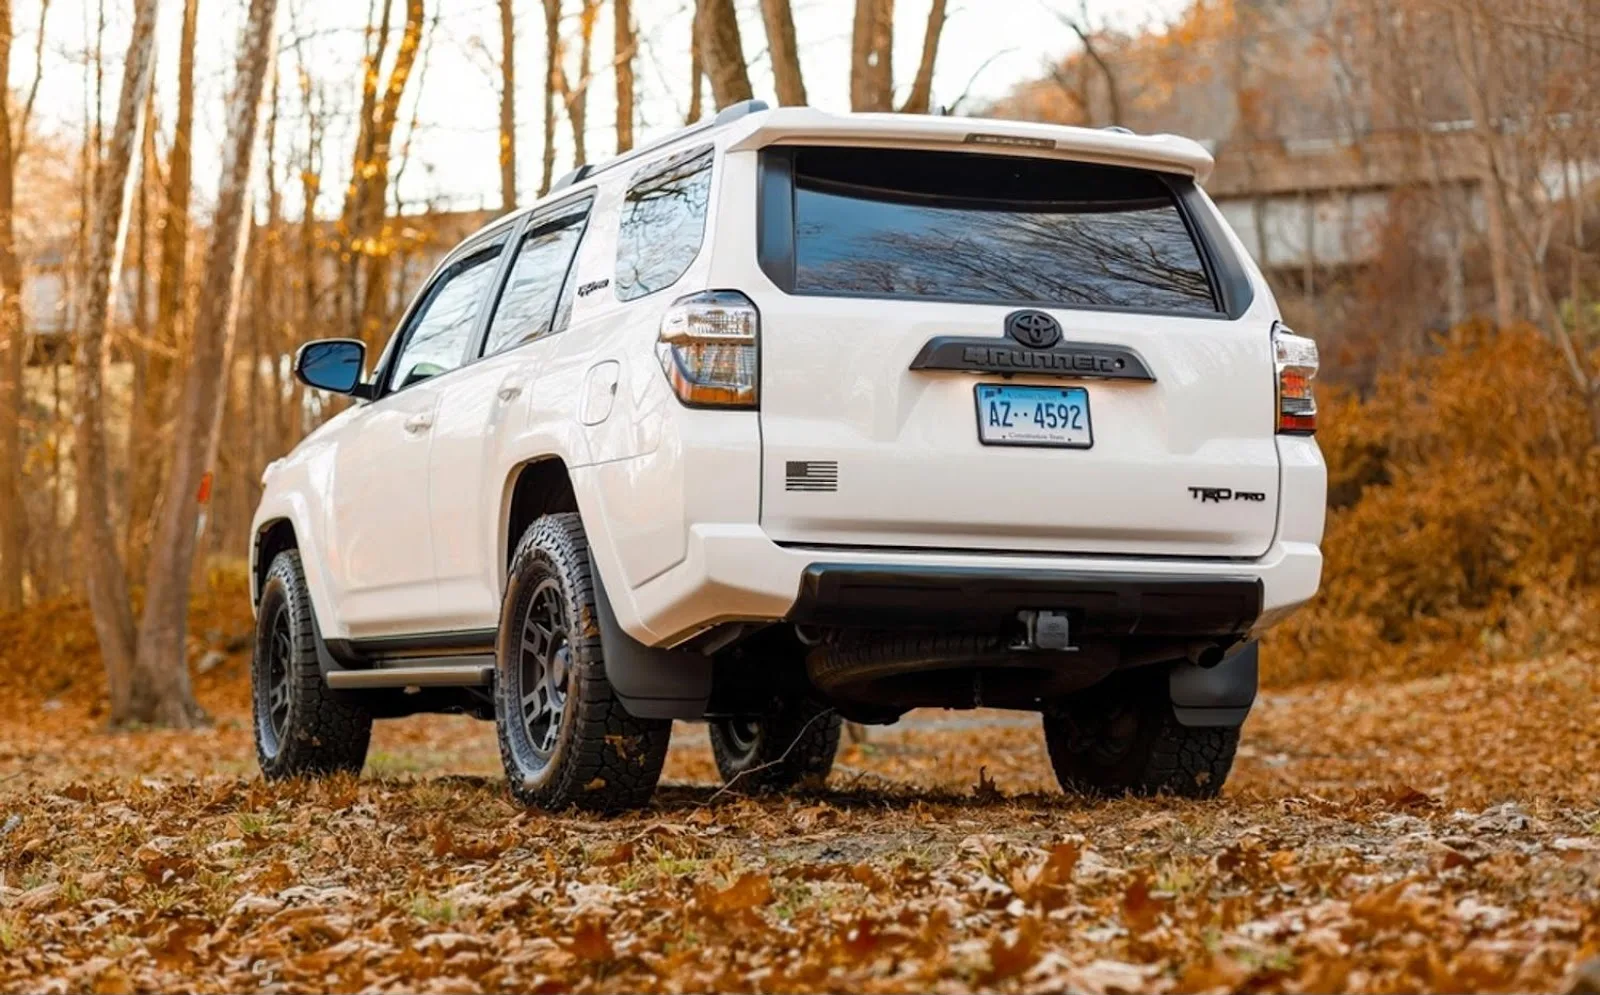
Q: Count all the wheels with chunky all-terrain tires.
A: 4